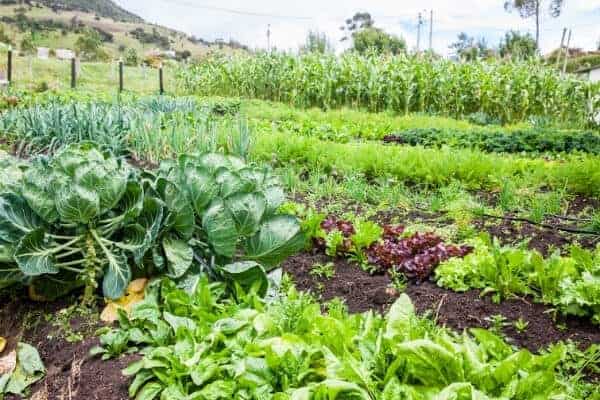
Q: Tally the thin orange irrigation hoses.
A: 0